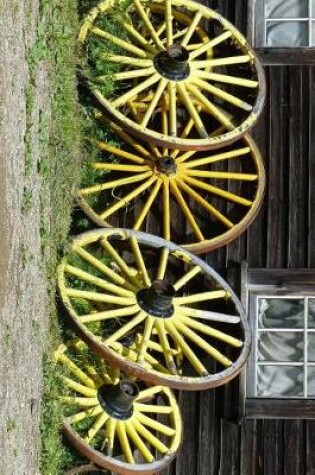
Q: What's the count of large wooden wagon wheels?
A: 4